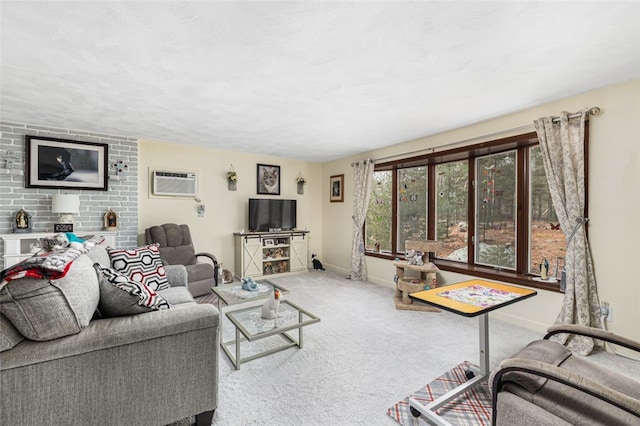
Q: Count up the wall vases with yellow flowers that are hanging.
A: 2